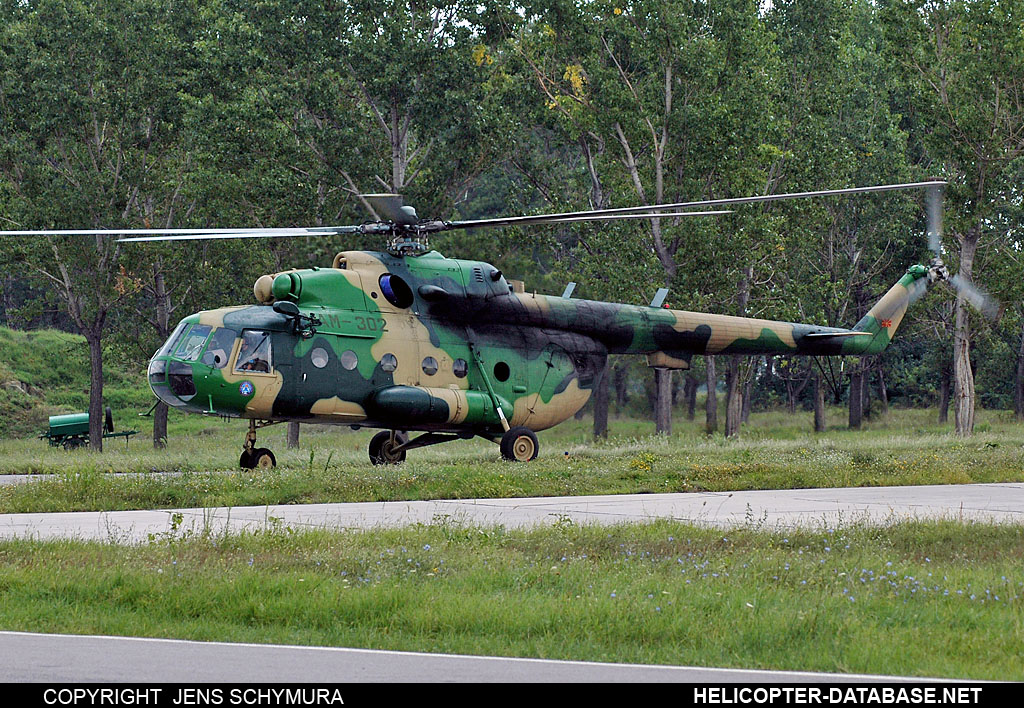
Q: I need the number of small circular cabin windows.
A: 6